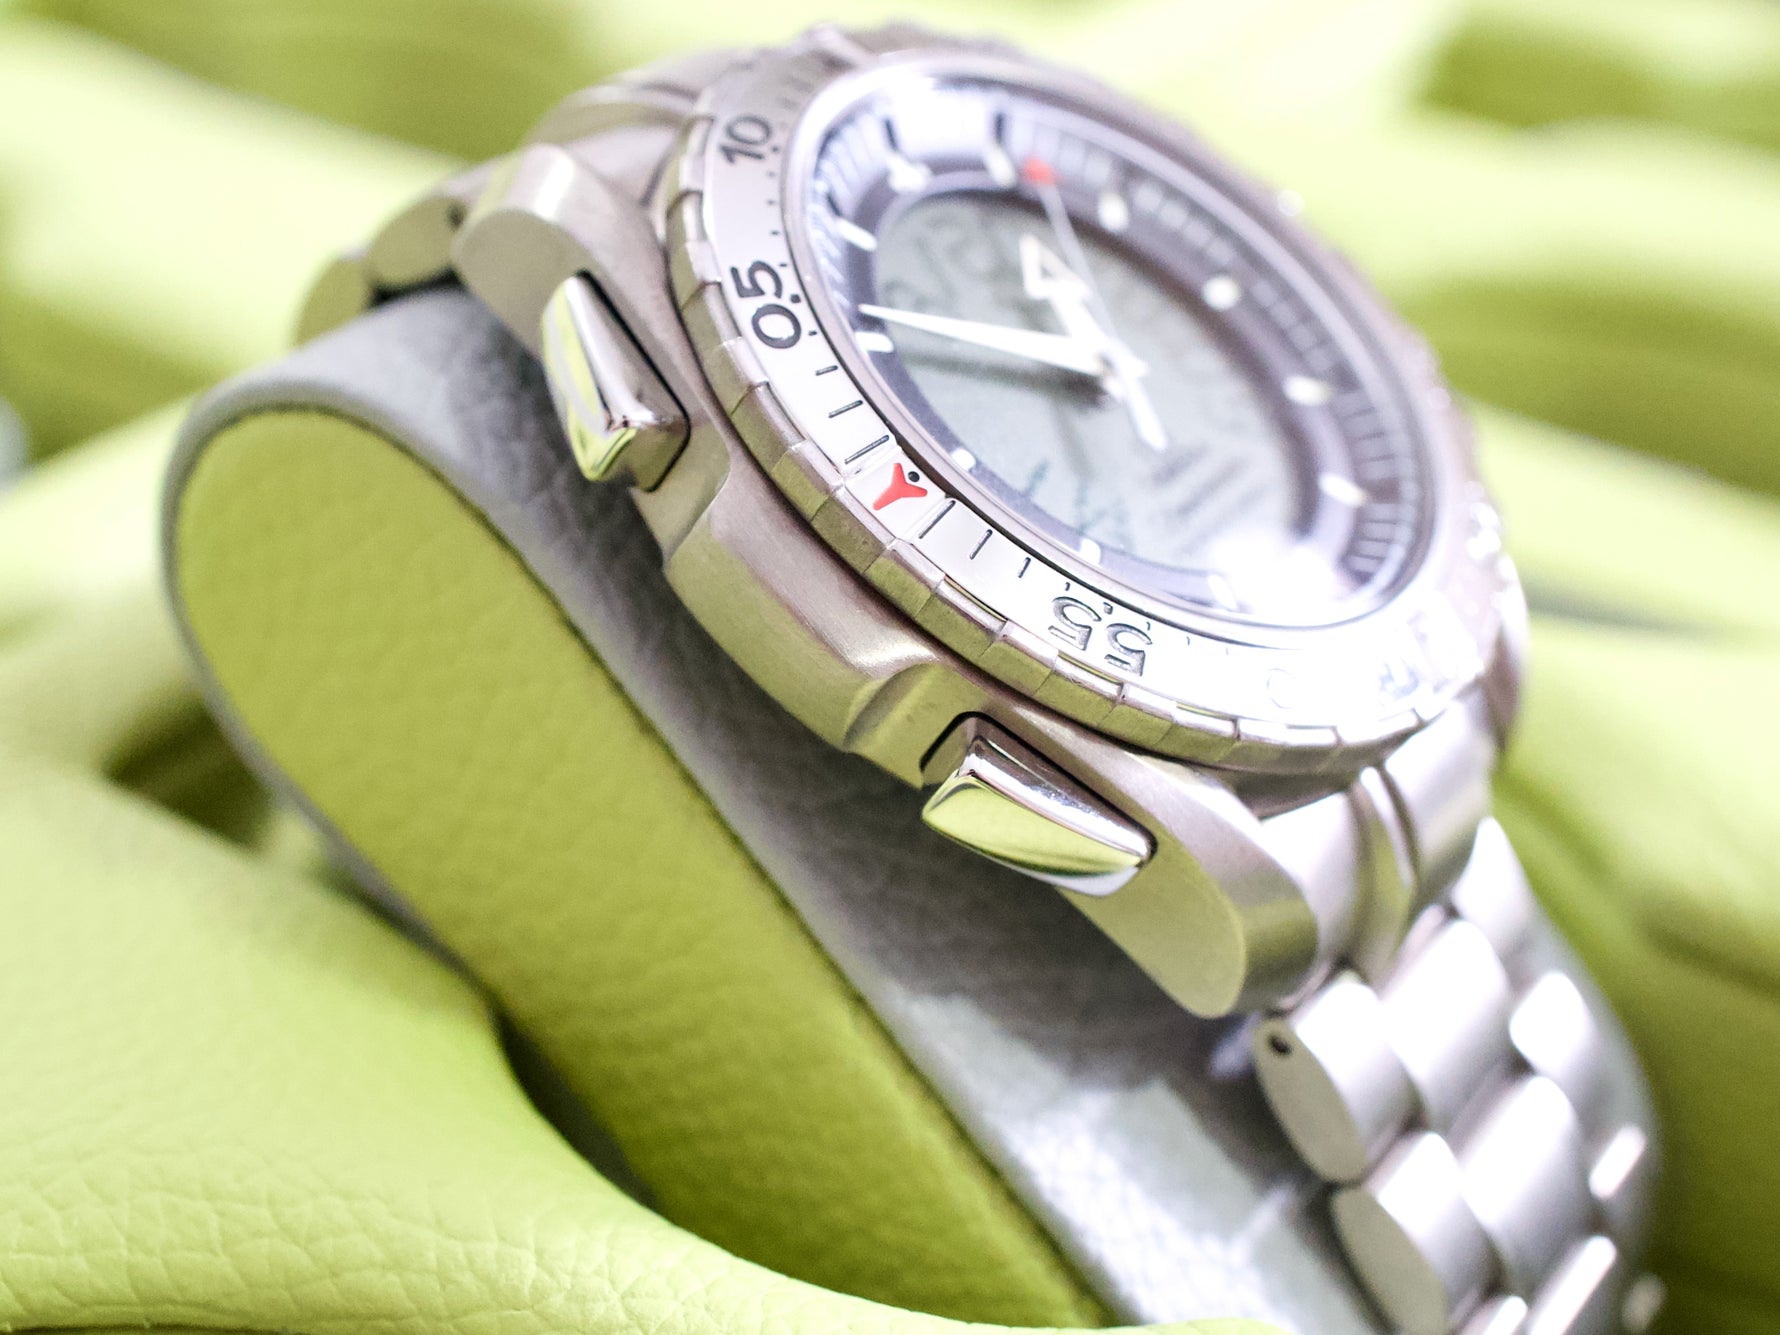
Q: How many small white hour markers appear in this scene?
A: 11